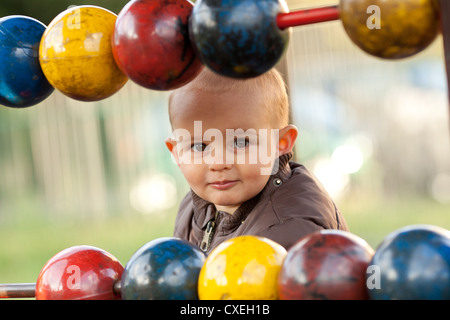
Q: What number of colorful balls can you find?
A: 10